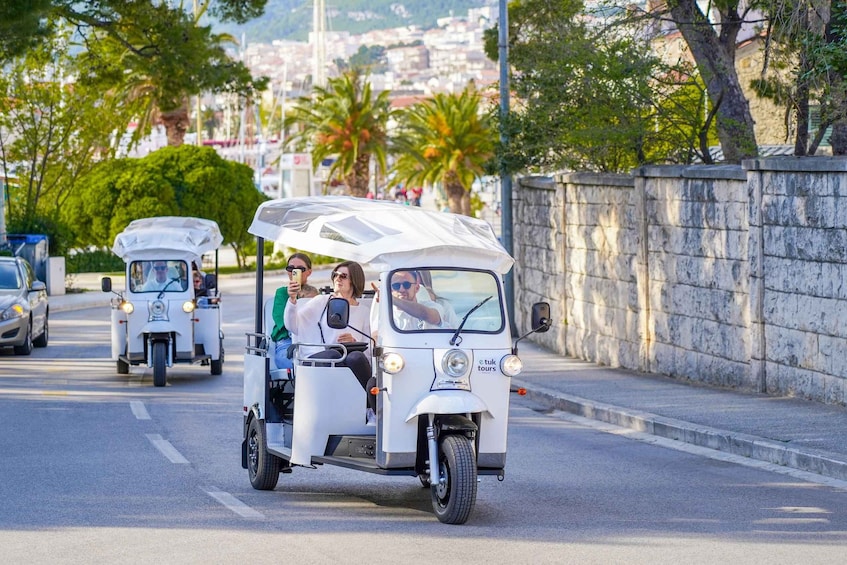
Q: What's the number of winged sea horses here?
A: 0